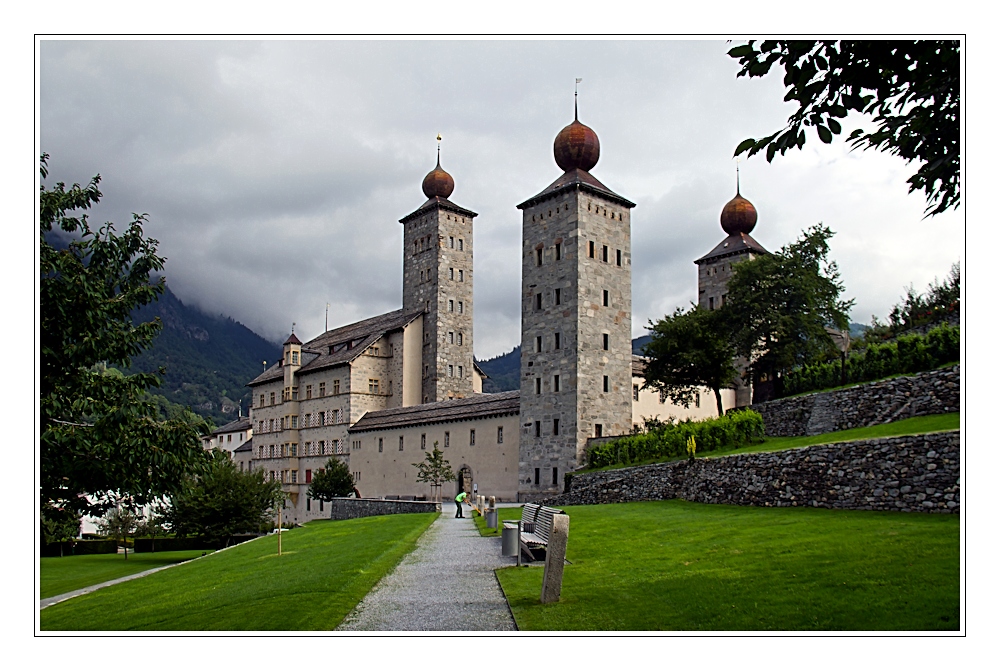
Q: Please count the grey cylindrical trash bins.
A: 2